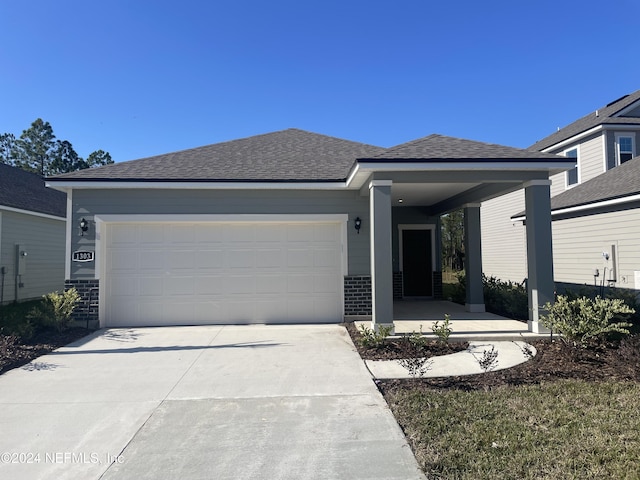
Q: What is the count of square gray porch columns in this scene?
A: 3